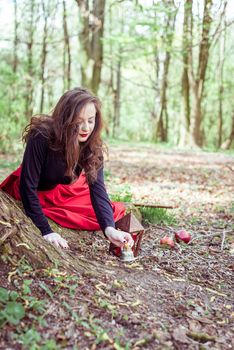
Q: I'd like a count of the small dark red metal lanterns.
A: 1